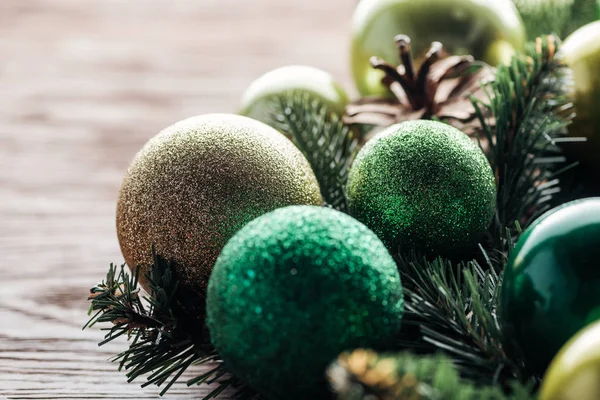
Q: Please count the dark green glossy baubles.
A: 1